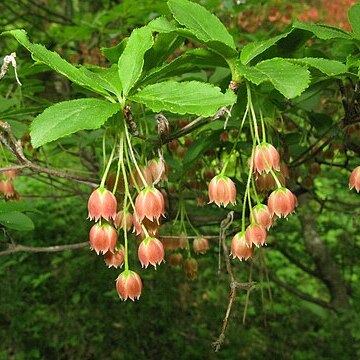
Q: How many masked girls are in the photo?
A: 0